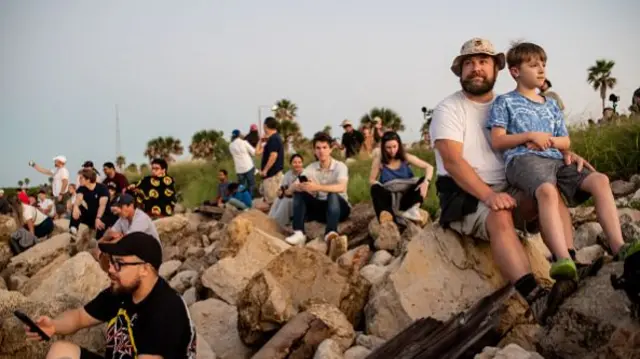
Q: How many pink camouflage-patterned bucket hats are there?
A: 0